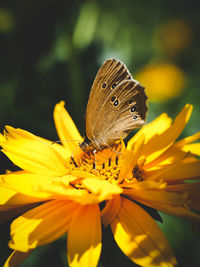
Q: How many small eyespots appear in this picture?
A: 7